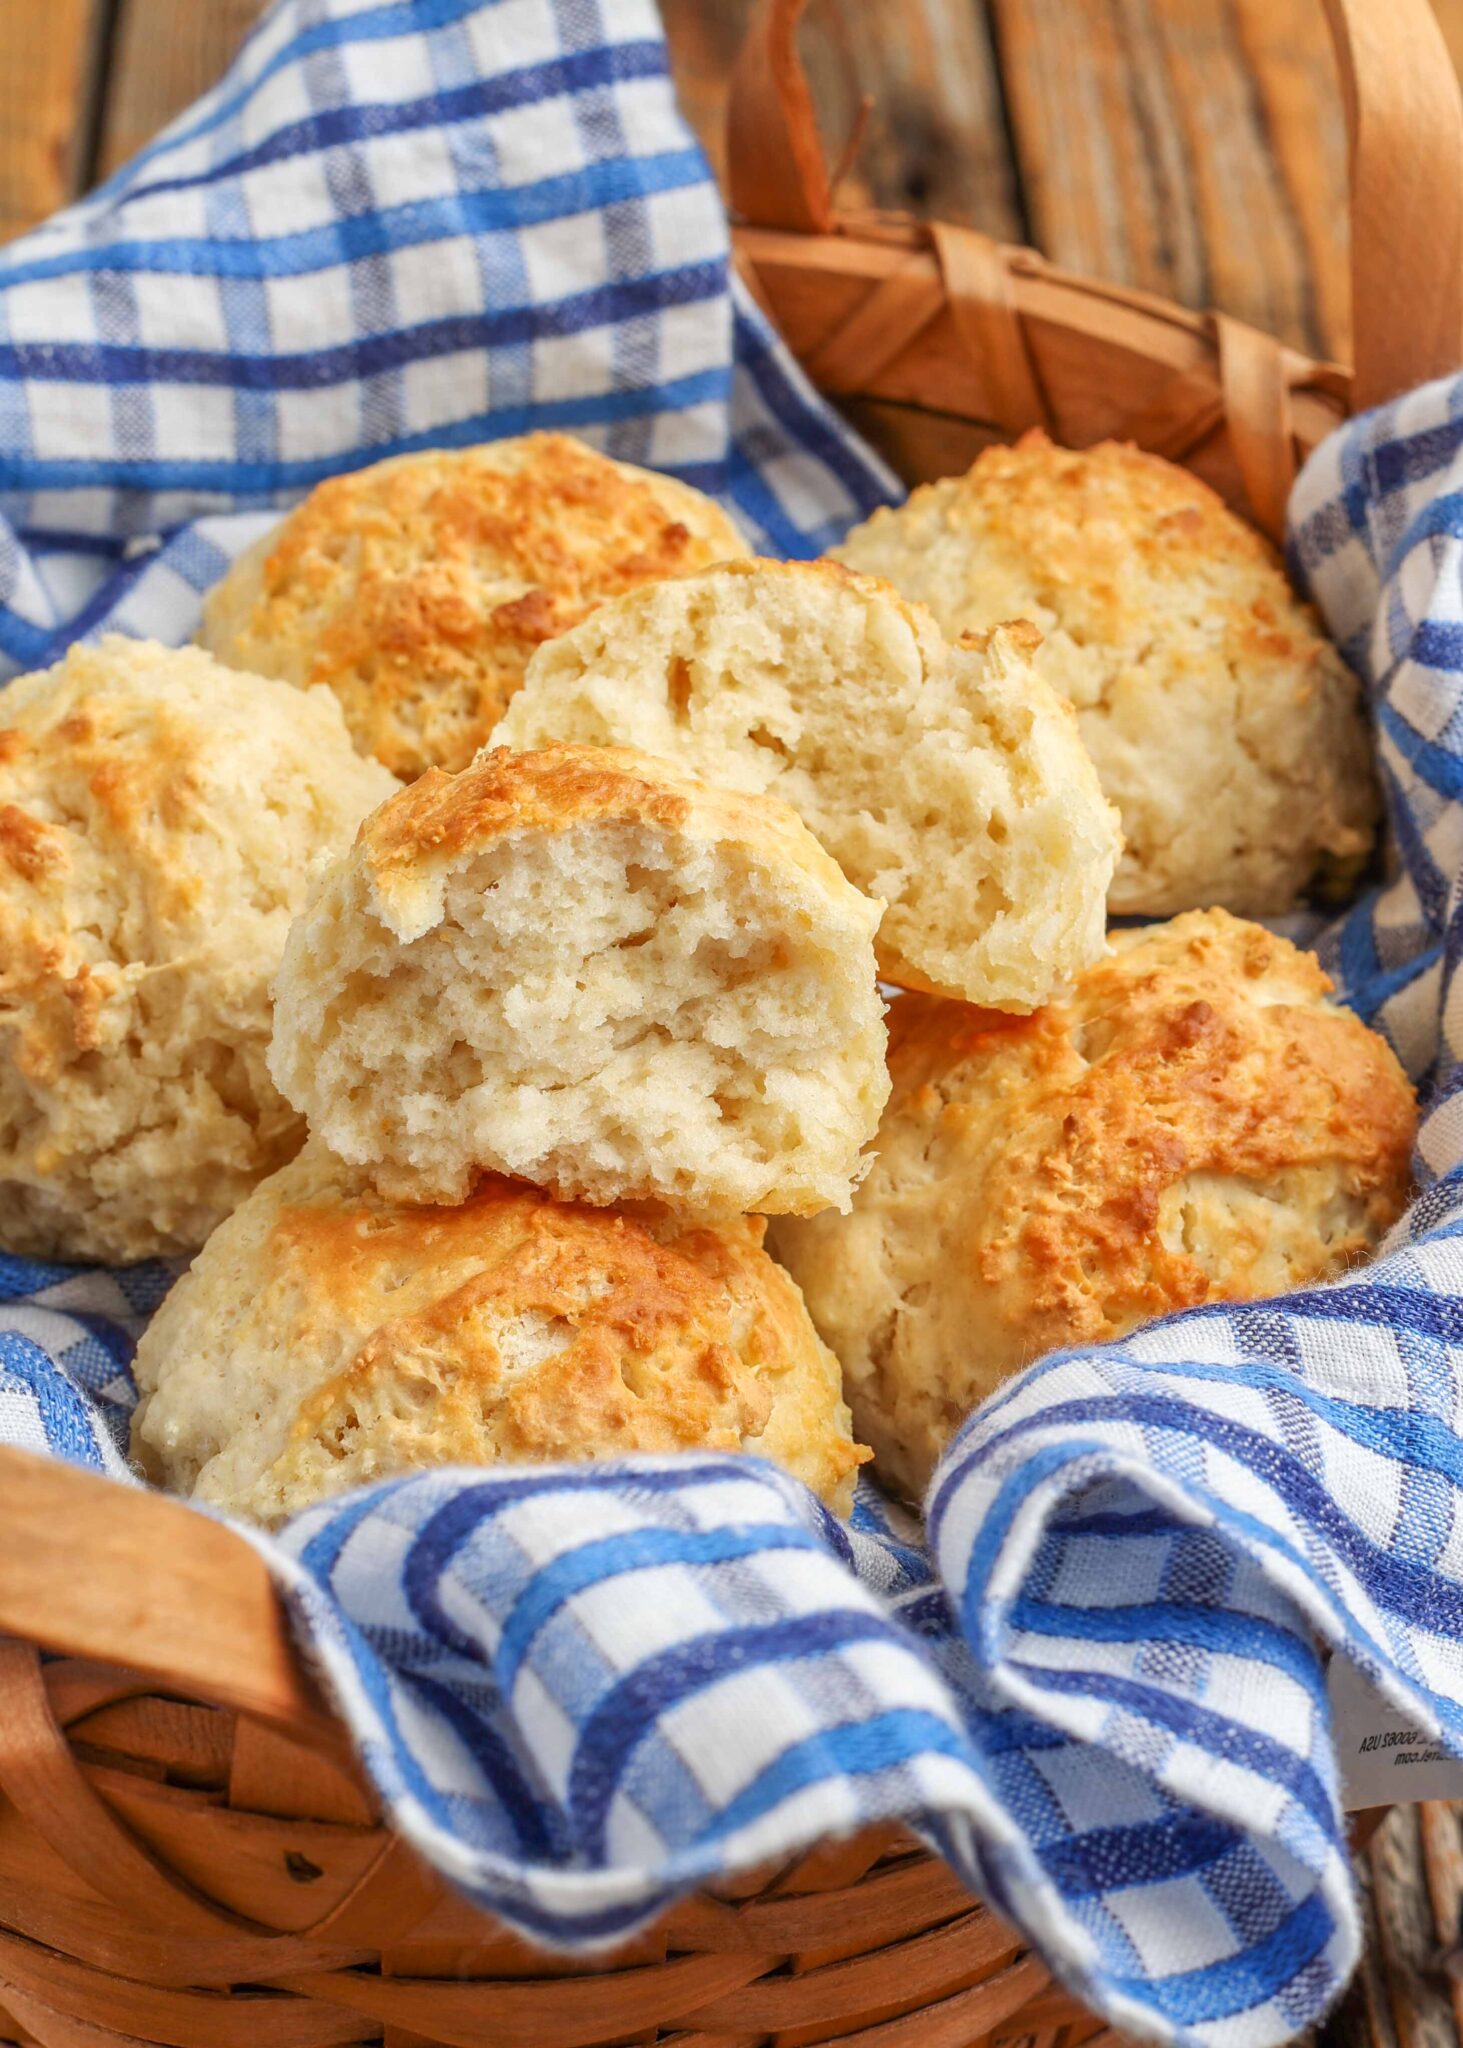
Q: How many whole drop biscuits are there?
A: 5